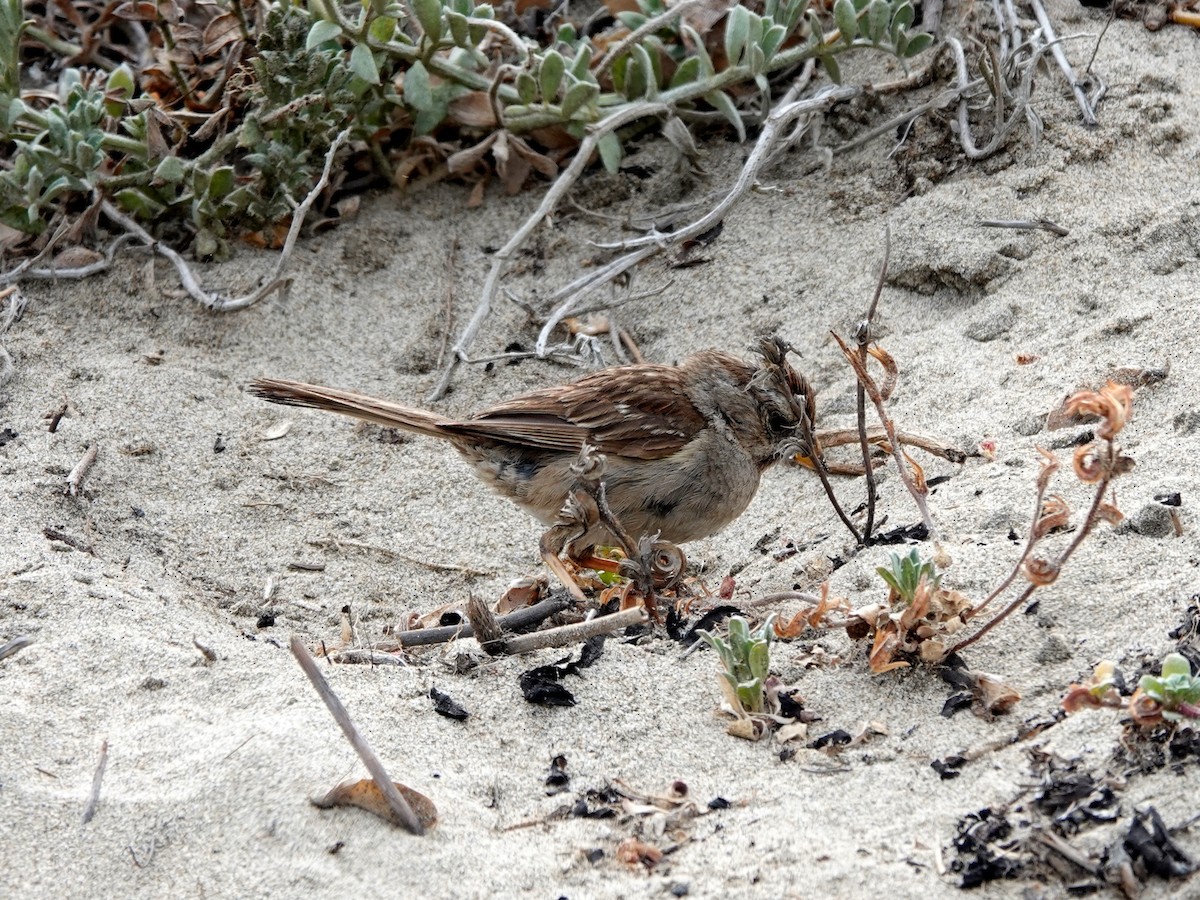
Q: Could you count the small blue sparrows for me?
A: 0